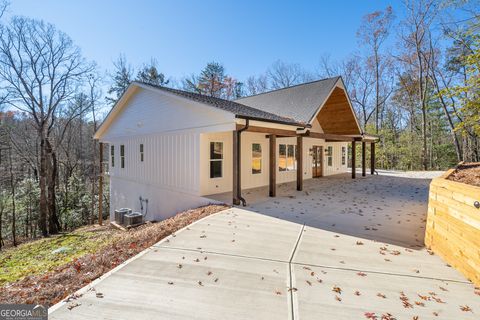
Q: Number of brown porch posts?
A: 6